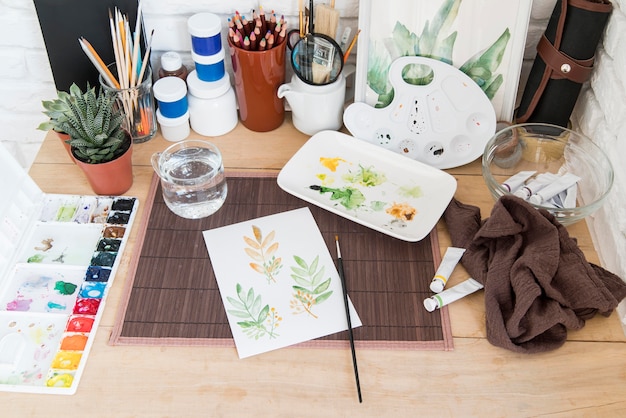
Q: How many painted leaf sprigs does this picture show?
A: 3